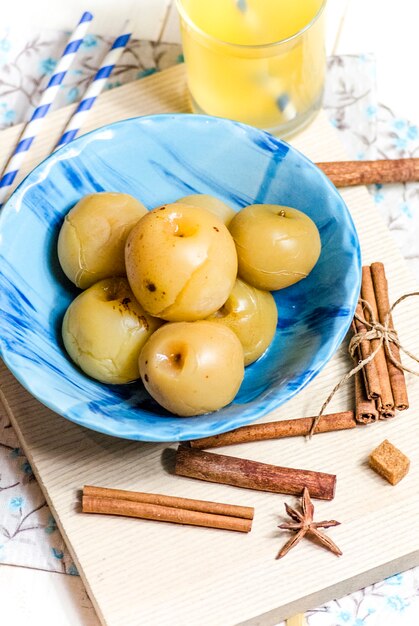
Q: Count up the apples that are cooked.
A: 7